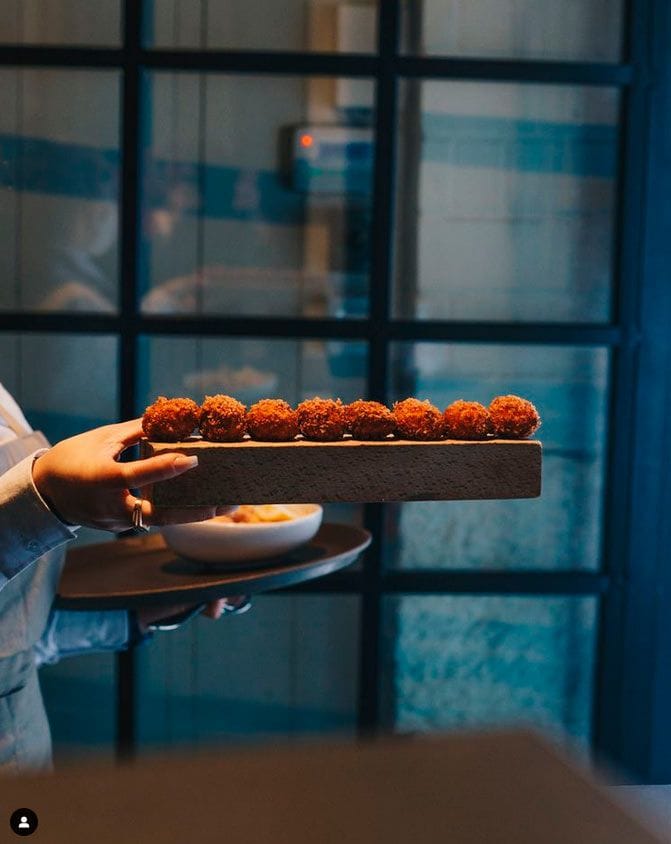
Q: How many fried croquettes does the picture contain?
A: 8